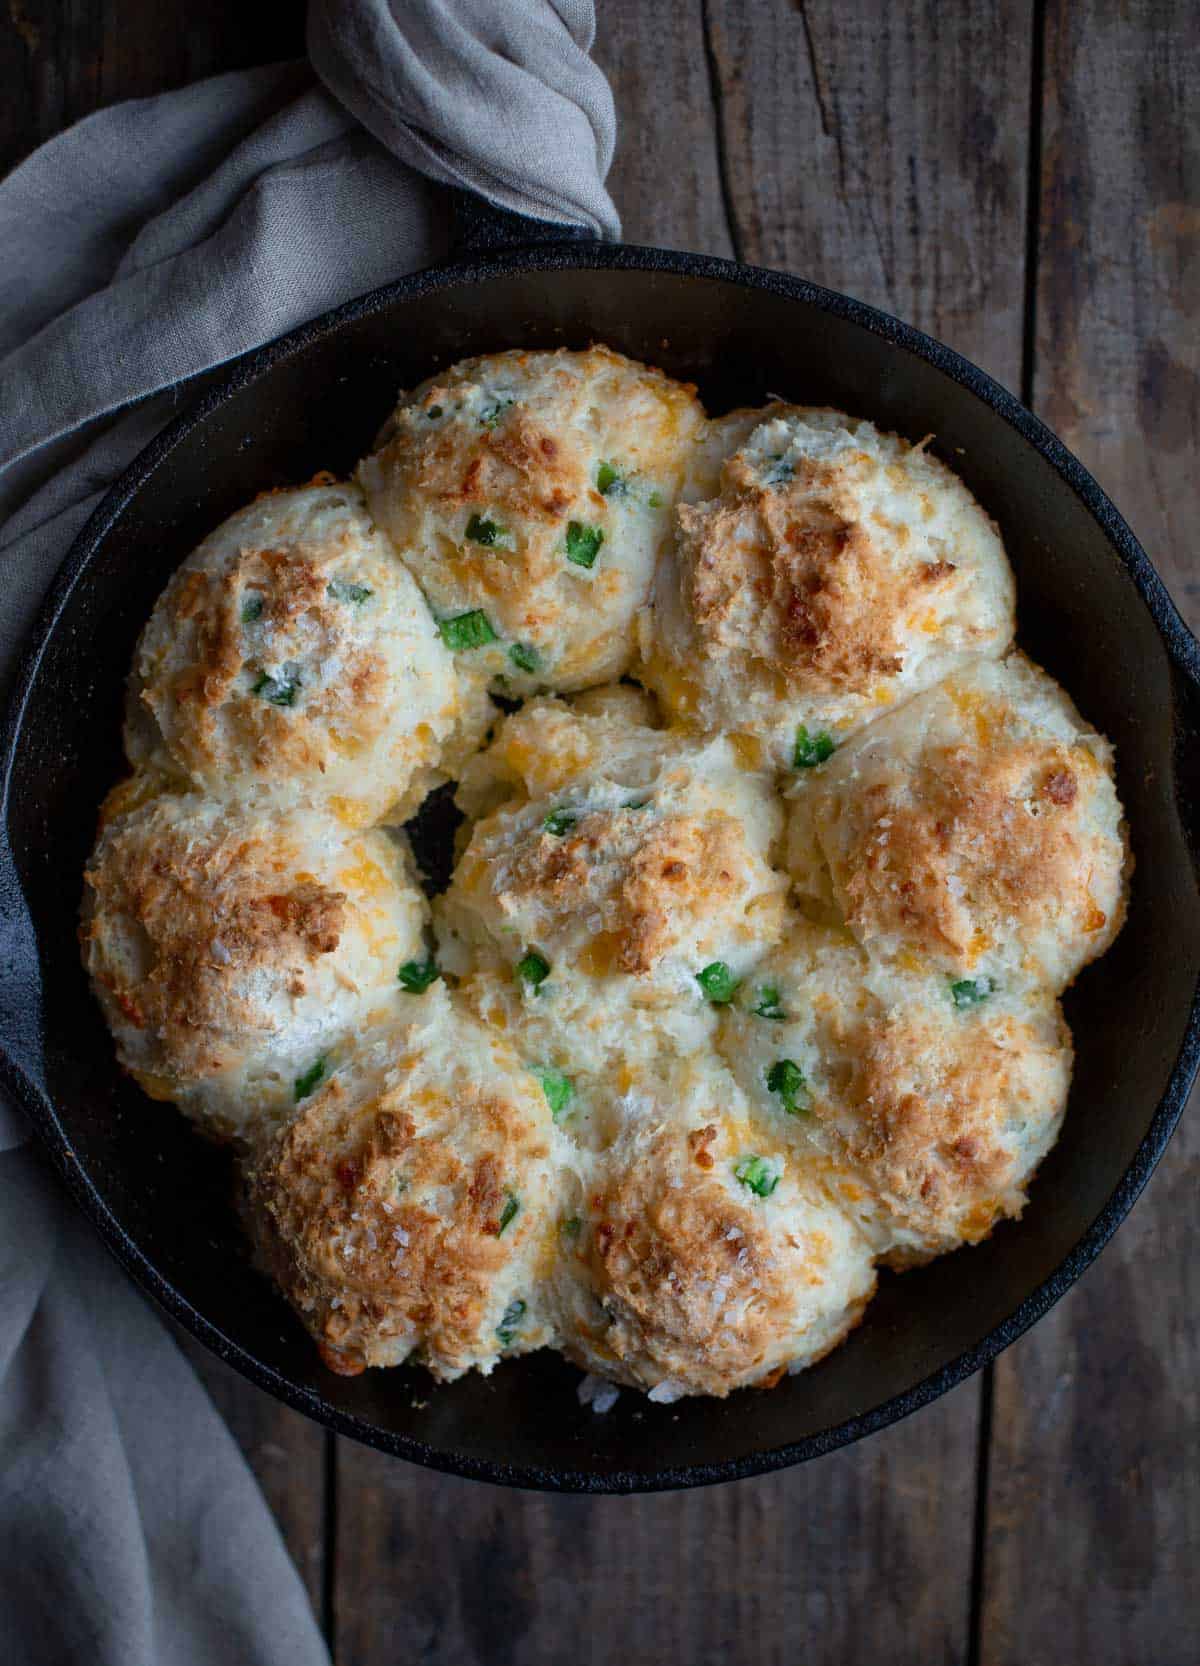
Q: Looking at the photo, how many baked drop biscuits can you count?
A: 9